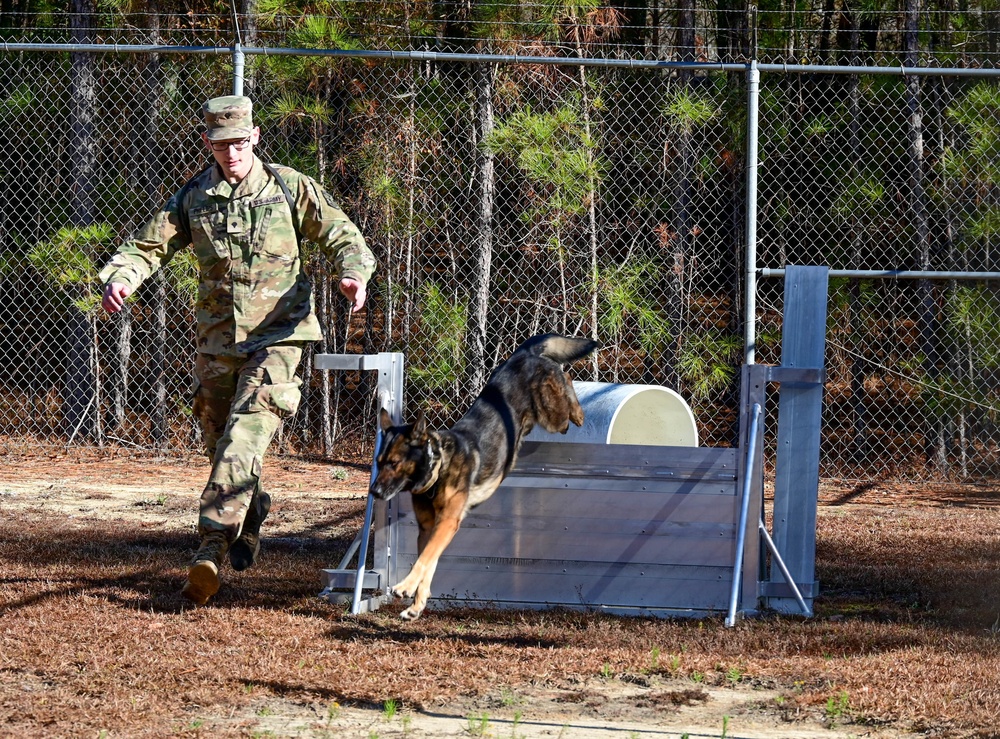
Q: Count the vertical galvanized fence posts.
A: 2